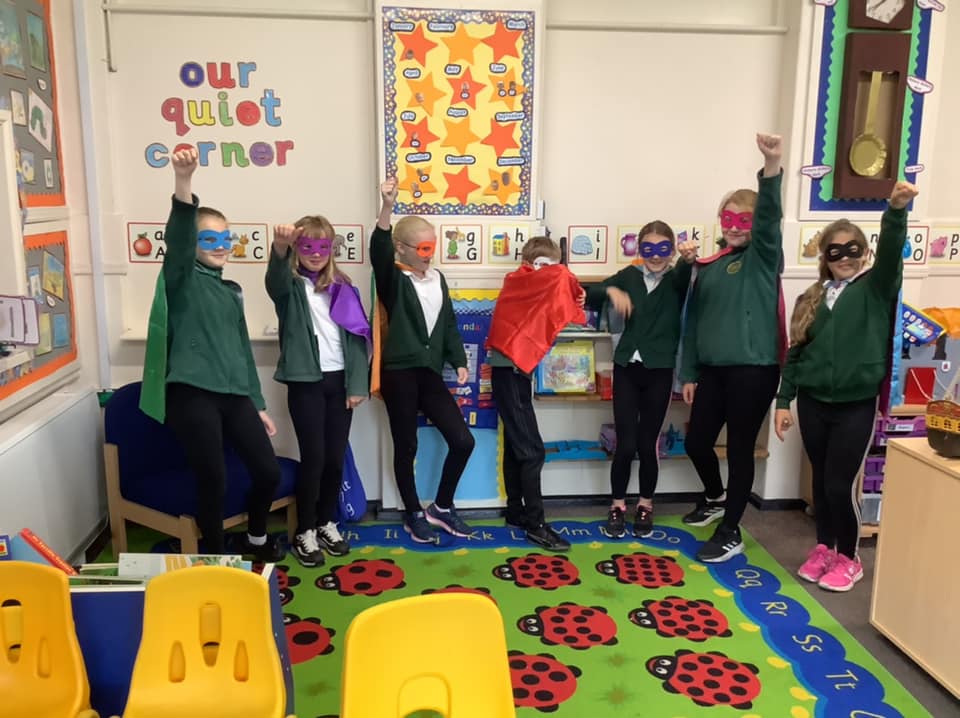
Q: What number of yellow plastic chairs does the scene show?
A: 3